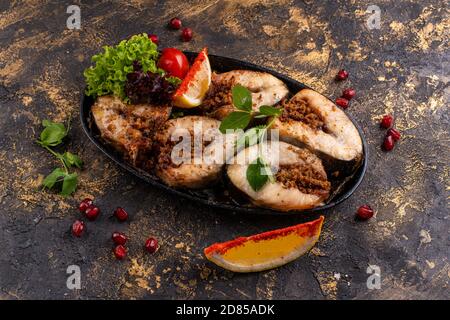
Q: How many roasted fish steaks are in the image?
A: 5